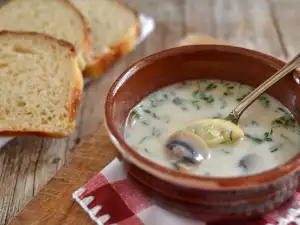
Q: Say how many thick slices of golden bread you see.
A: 3